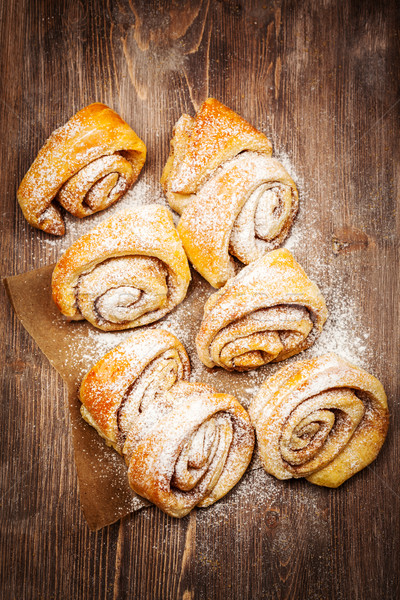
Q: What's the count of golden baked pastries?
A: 8